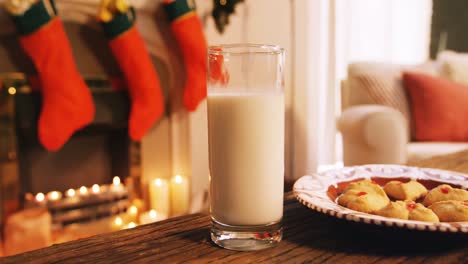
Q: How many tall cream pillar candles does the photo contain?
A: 2